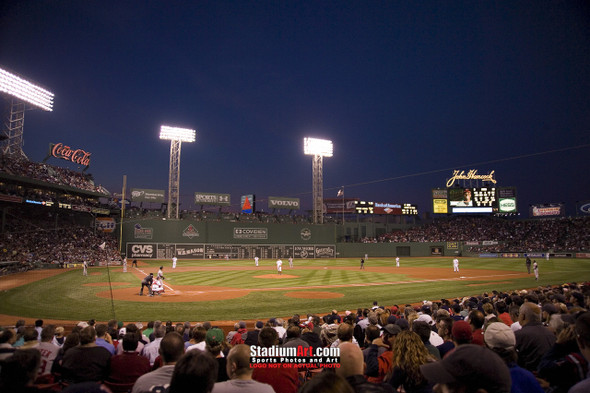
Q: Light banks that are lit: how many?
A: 3